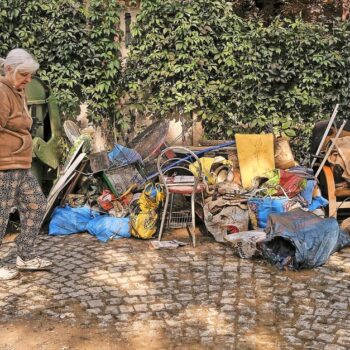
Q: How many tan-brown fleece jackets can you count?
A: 1